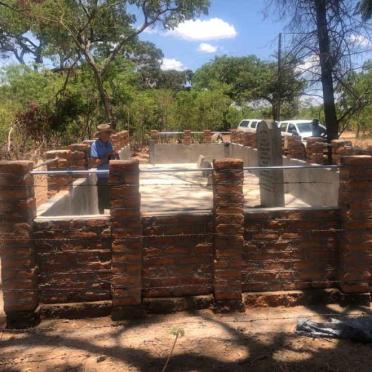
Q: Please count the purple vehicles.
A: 0